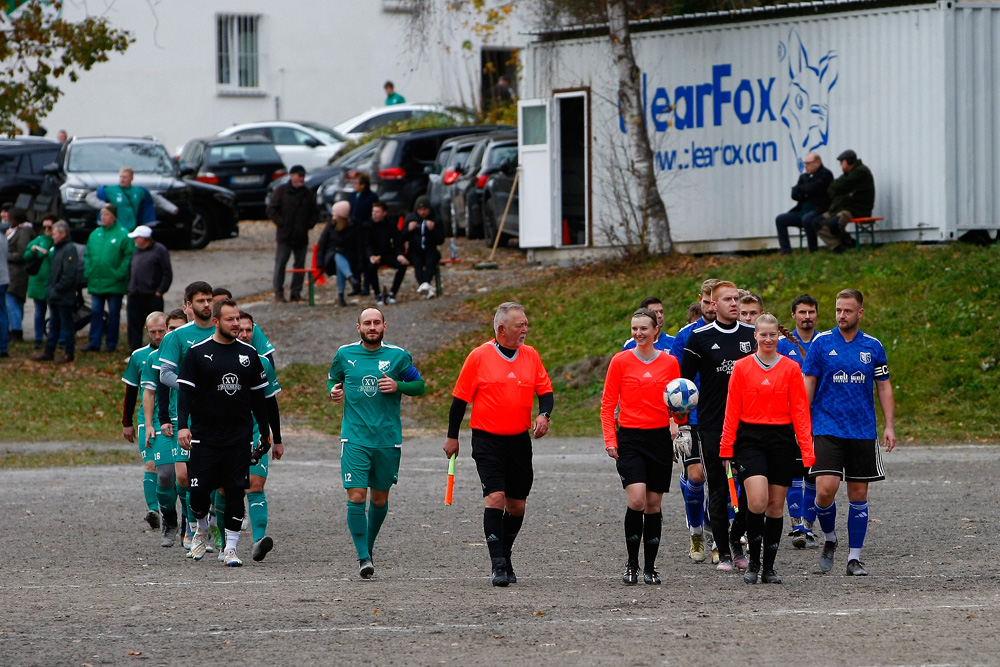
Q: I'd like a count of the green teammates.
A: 7